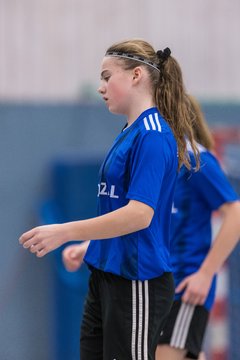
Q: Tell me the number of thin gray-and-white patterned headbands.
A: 1